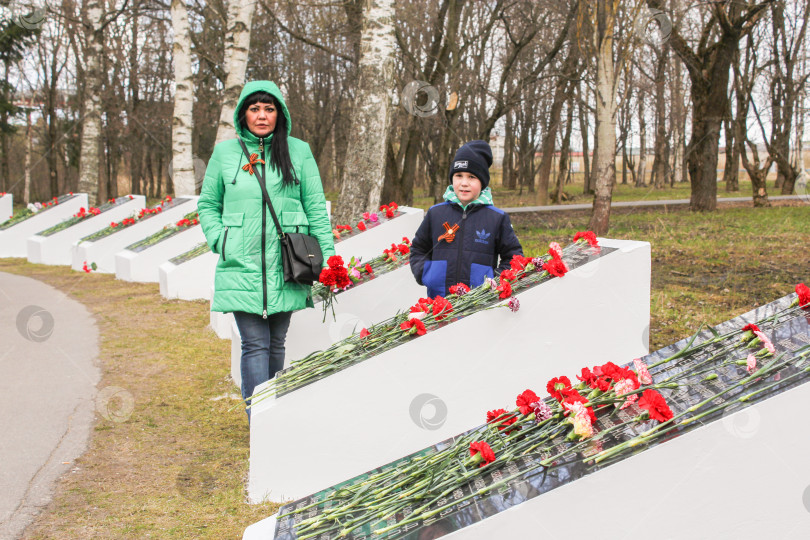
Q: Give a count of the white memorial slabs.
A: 10